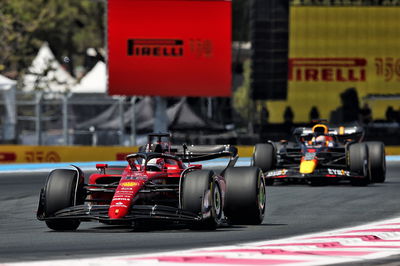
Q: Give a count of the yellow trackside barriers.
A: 1